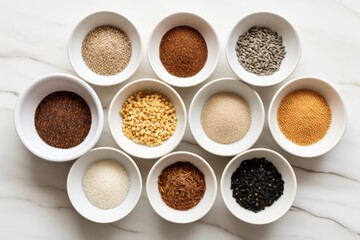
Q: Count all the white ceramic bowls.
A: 10